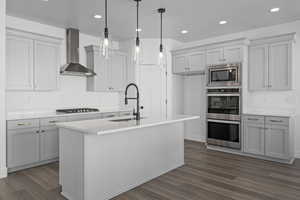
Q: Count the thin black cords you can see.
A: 3